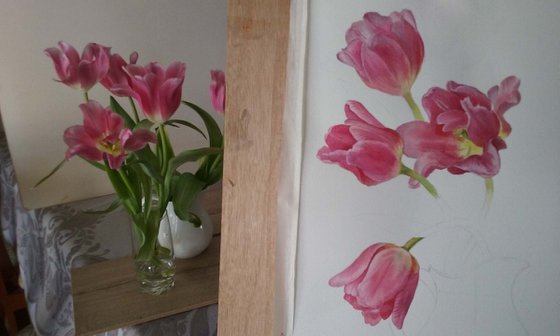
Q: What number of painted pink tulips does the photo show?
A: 4